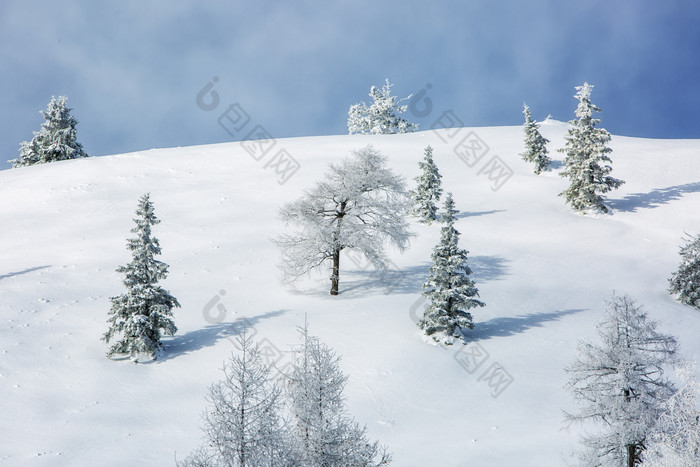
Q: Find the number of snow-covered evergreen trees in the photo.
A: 8